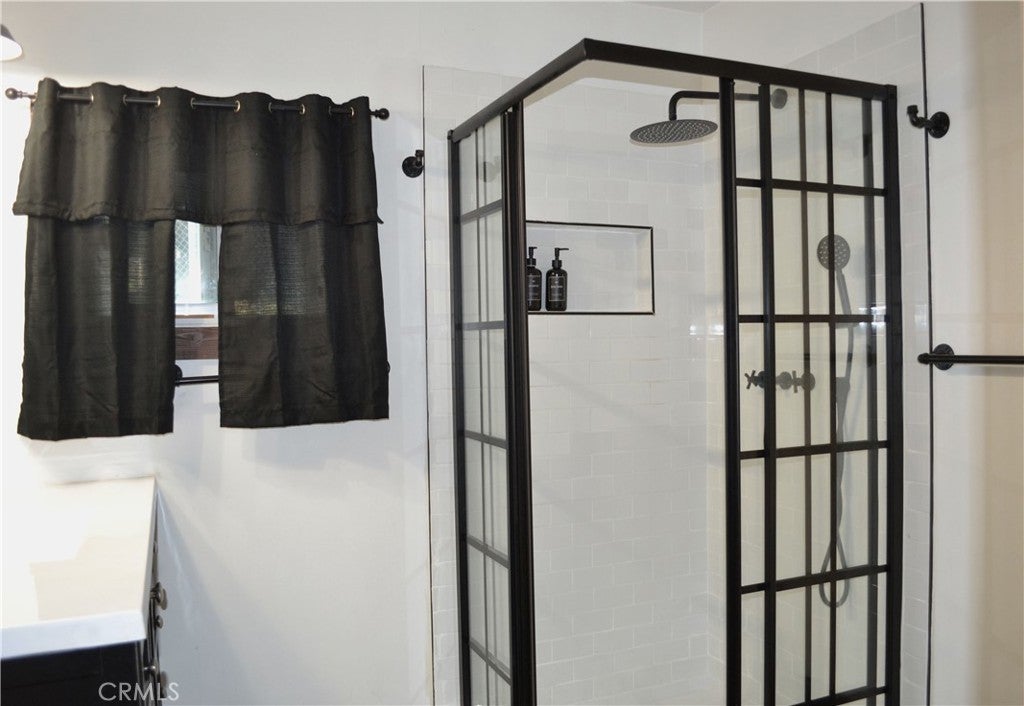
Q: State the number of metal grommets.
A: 10